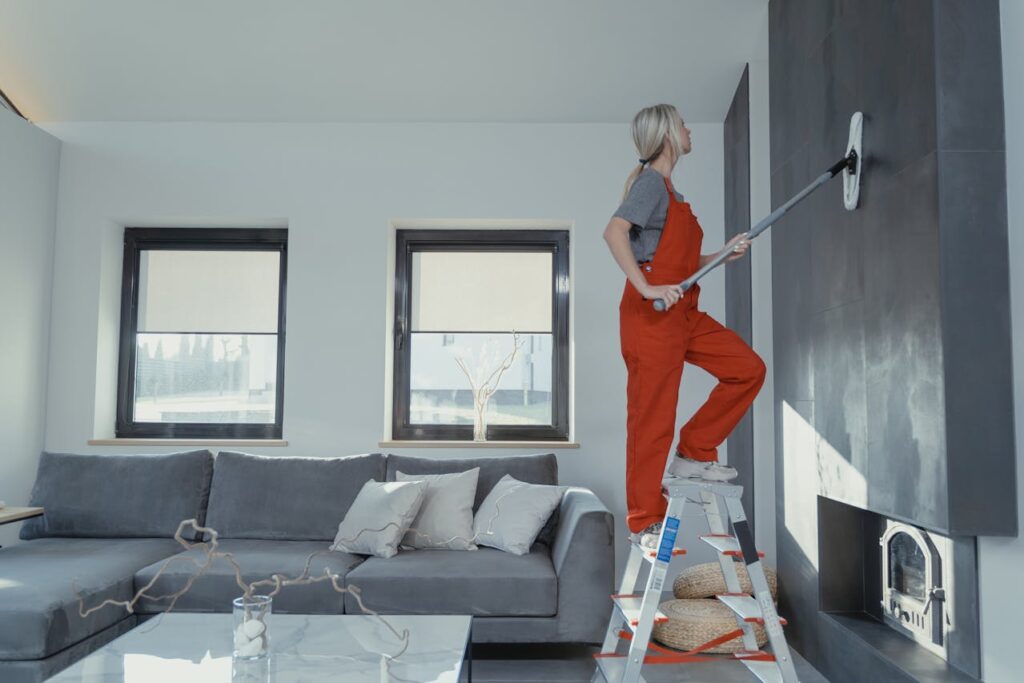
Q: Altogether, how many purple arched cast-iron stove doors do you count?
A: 0